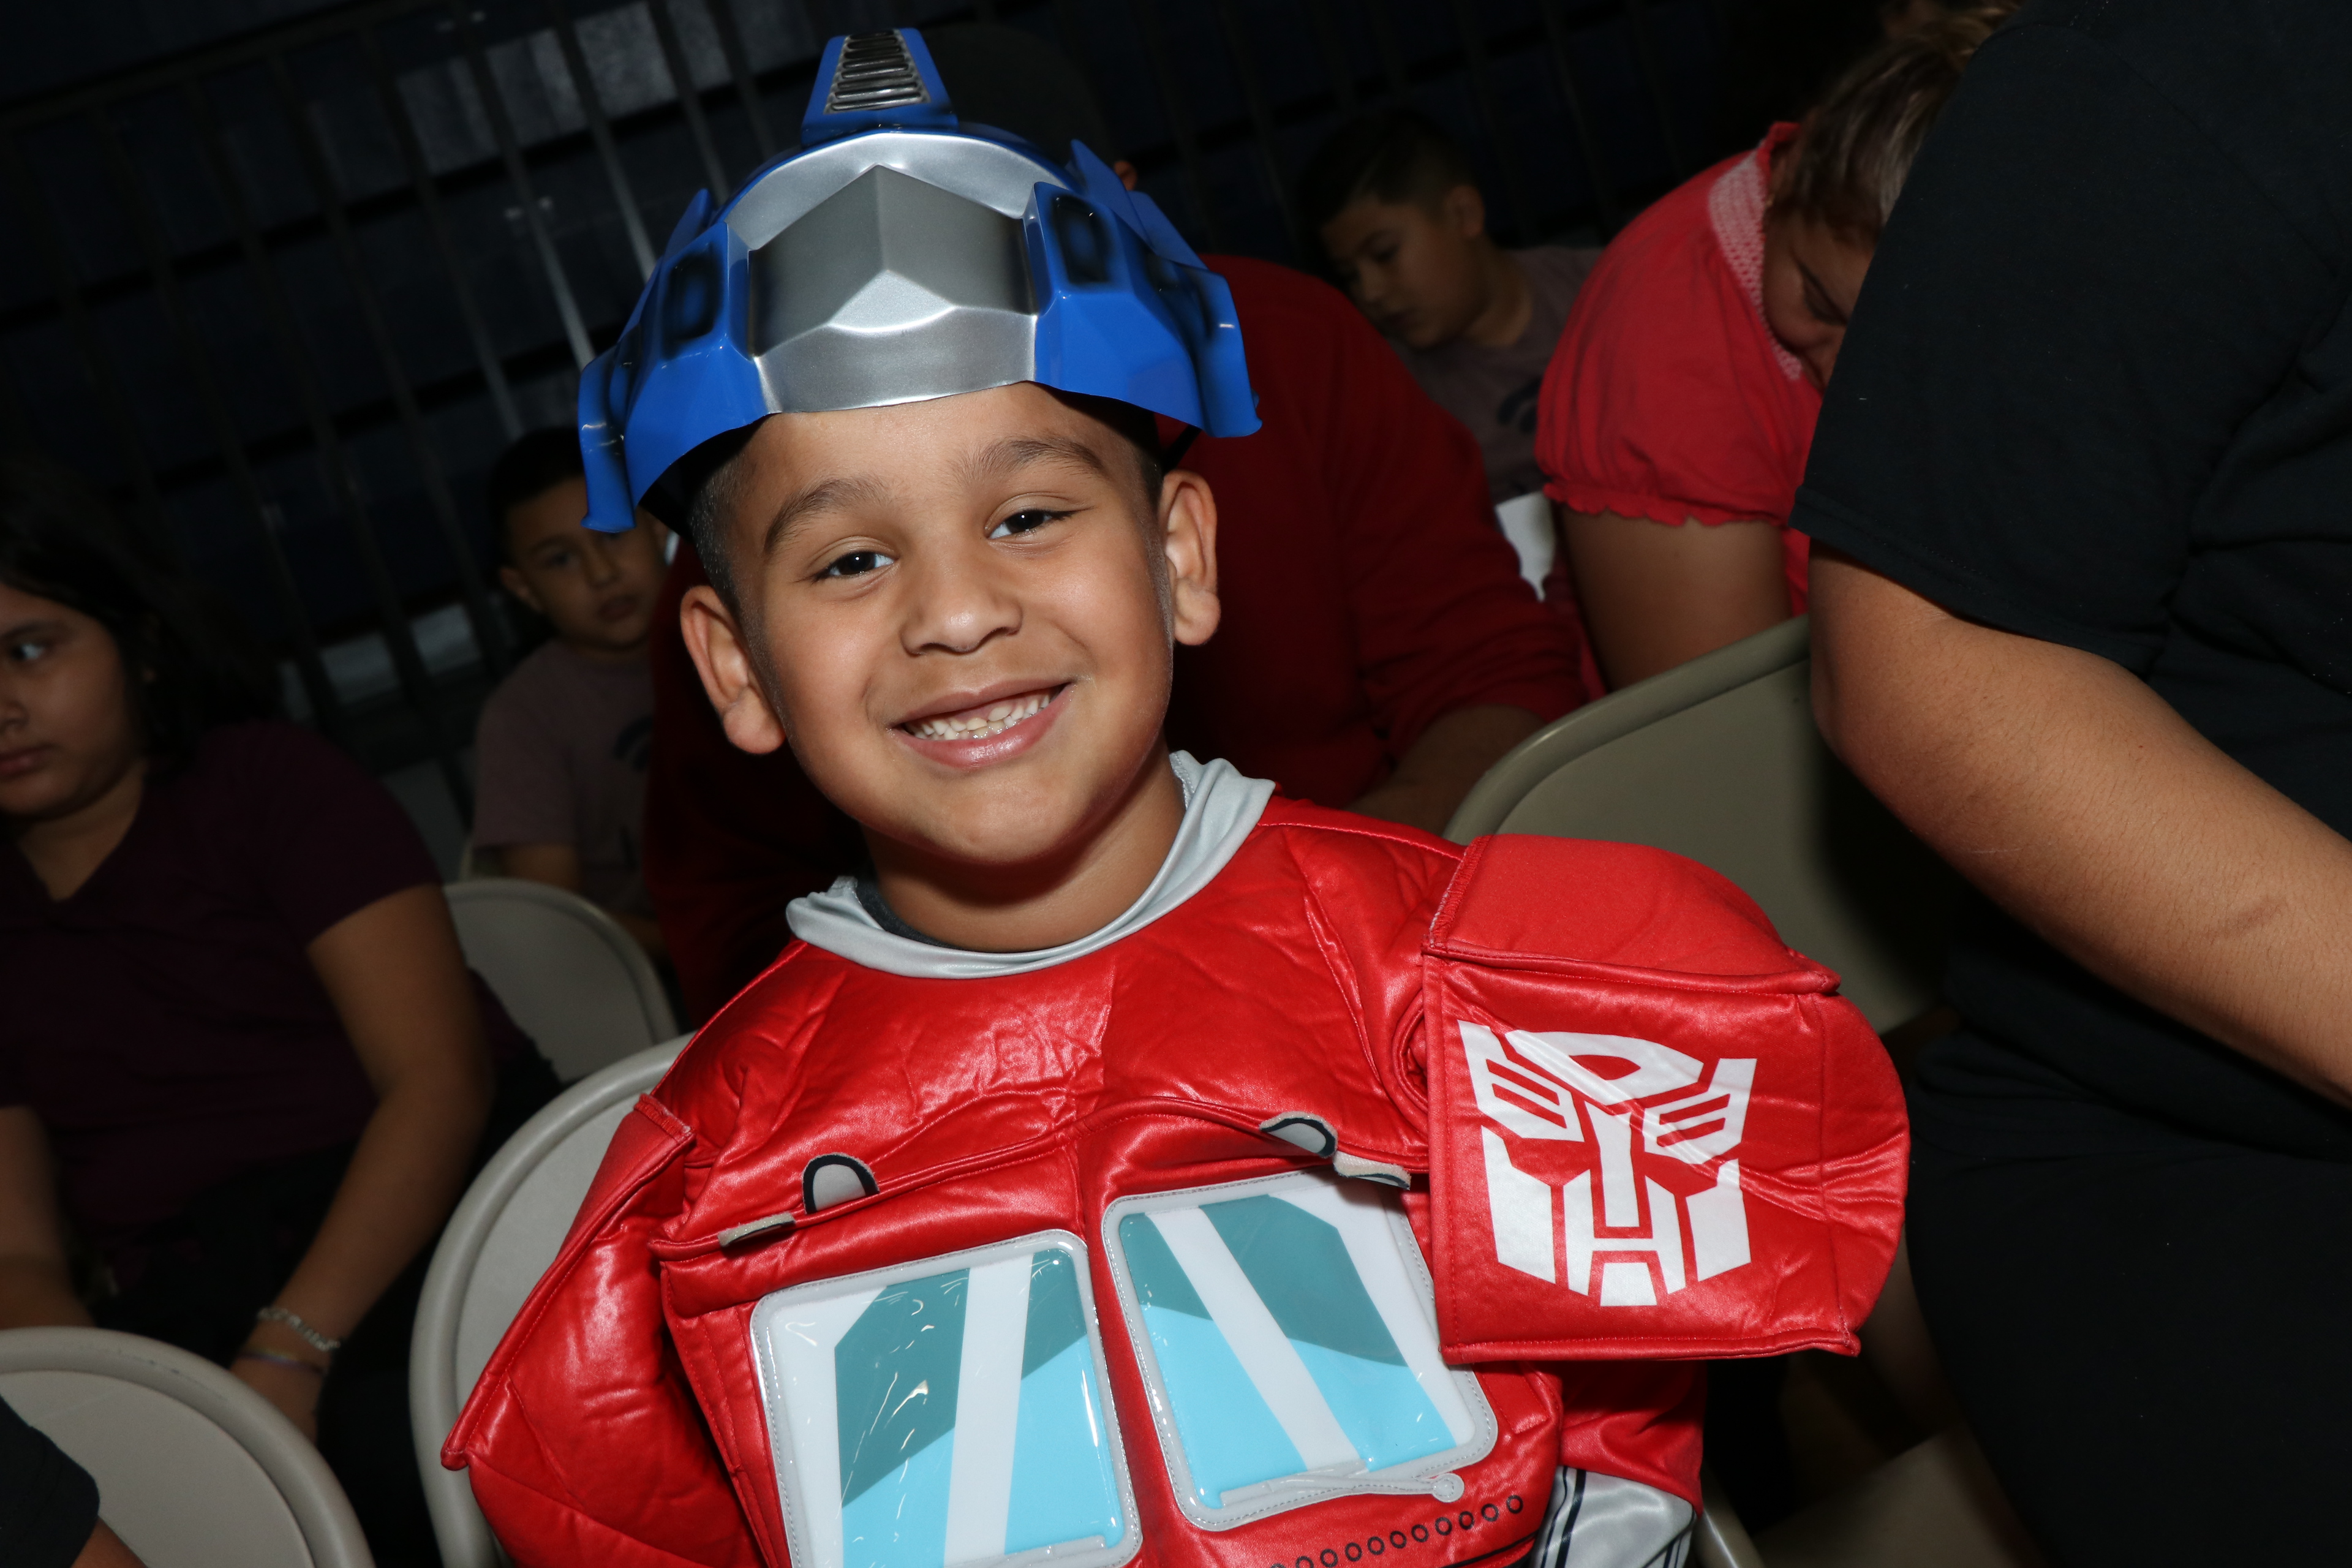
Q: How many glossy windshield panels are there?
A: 2